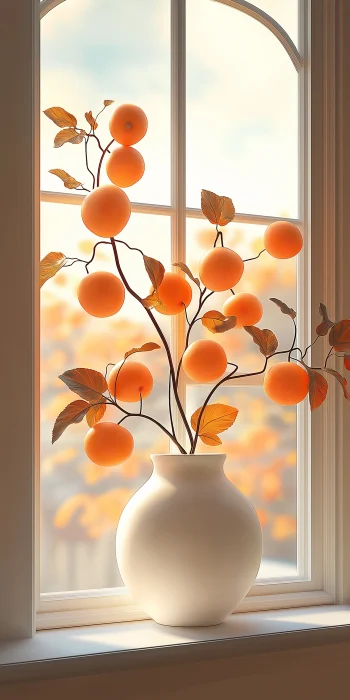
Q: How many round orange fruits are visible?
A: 12